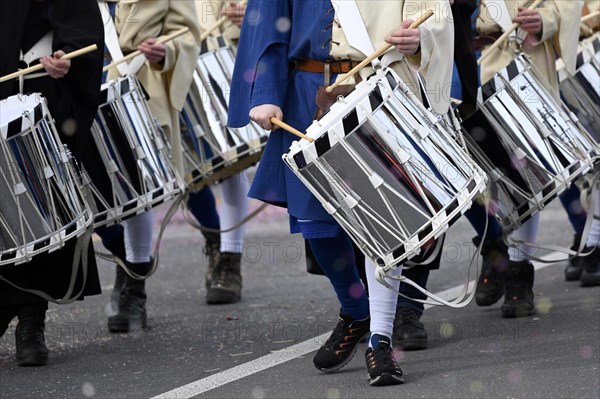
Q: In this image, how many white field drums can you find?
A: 6